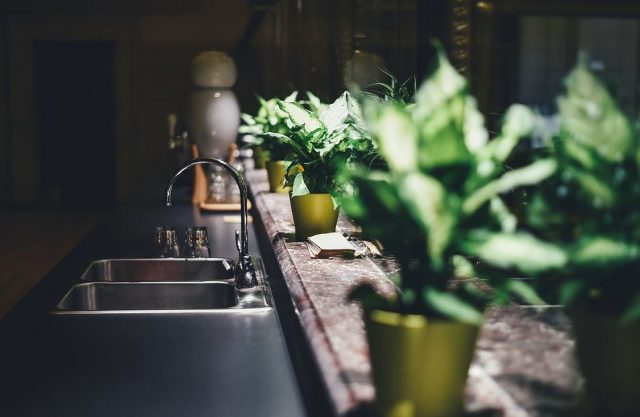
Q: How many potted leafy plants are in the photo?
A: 5